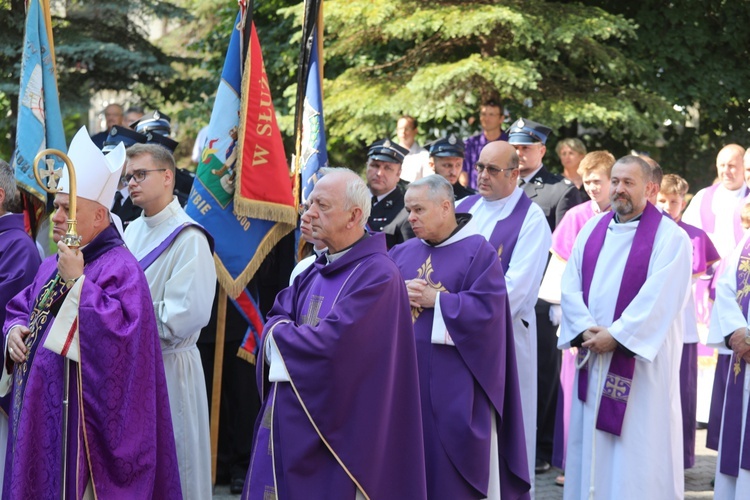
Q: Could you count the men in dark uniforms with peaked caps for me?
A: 6